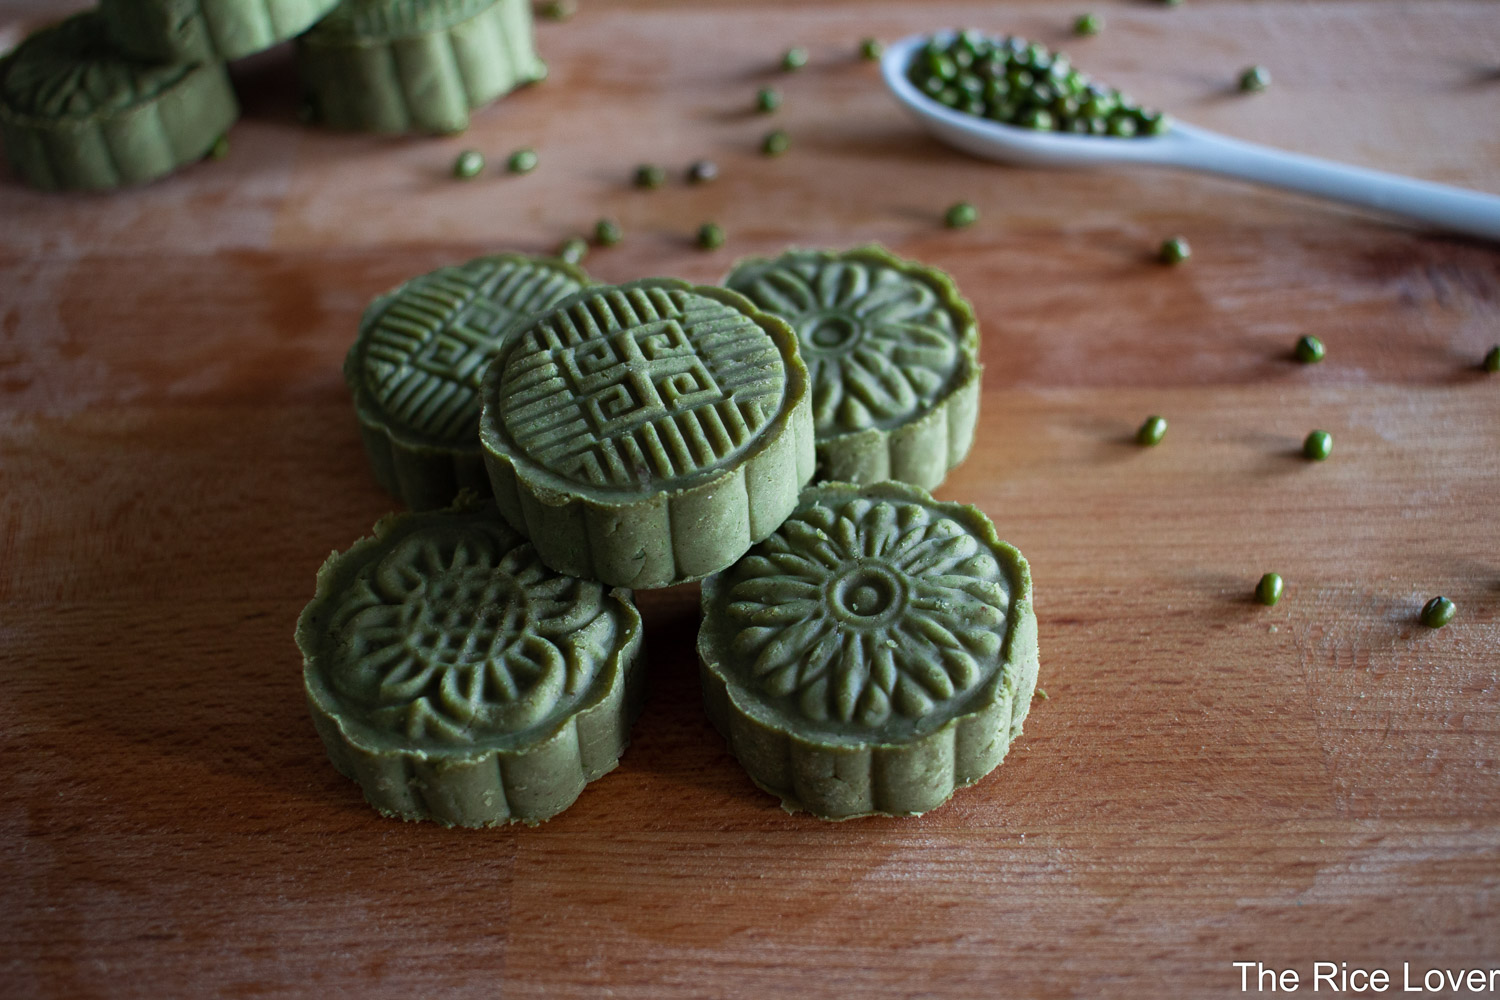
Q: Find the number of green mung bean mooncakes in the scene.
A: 8